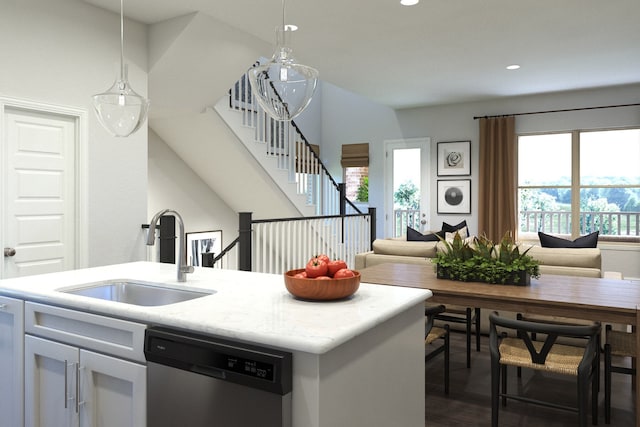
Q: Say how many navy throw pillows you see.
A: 3